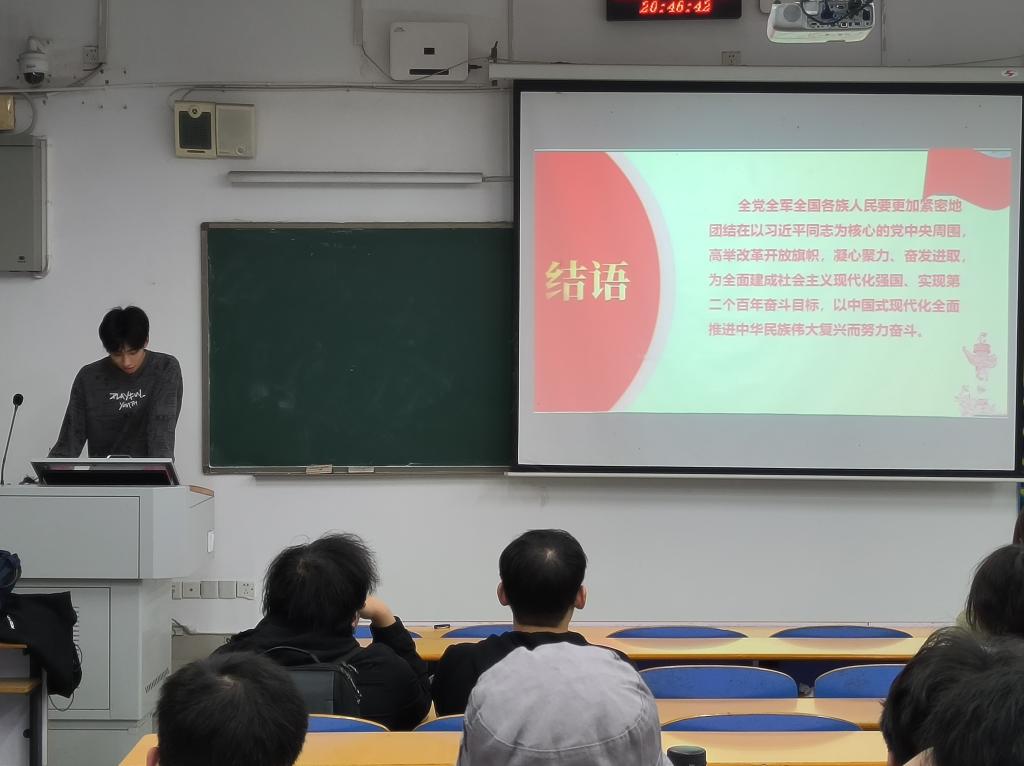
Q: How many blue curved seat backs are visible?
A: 9